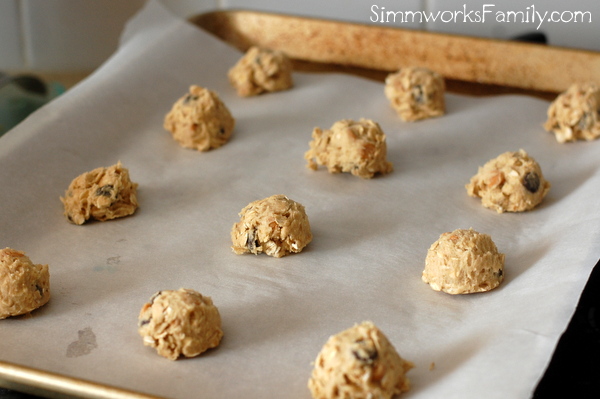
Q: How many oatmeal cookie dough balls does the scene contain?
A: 12